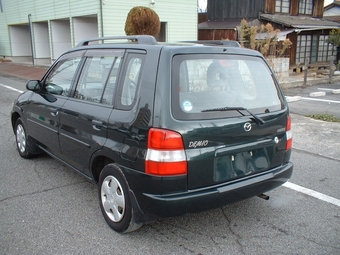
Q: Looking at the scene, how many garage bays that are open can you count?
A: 4